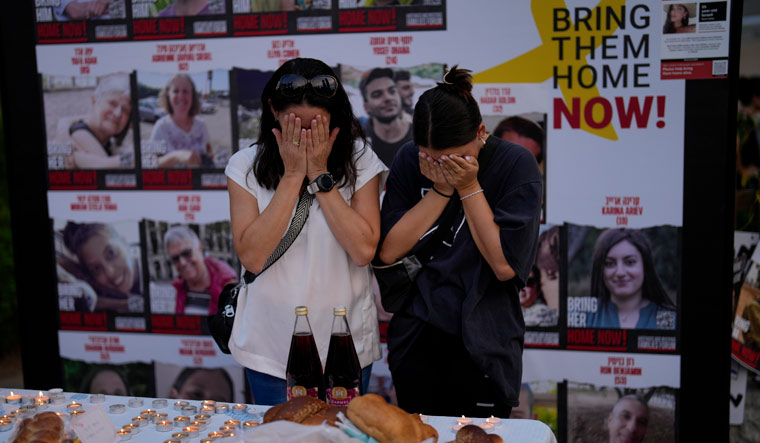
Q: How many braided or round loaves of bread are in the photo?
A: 4